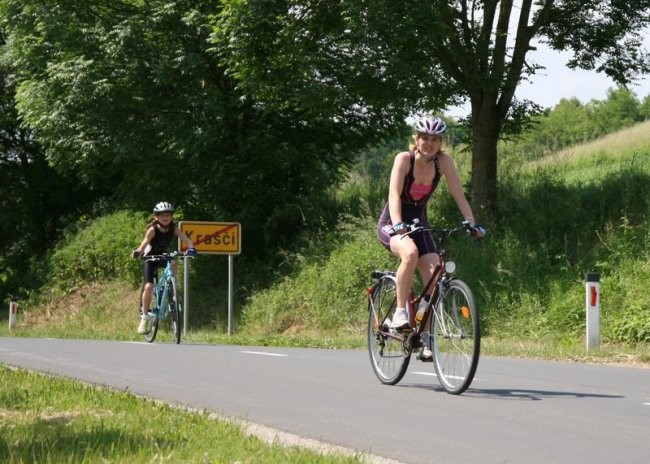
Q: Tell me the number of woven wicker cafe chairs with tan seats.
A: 0